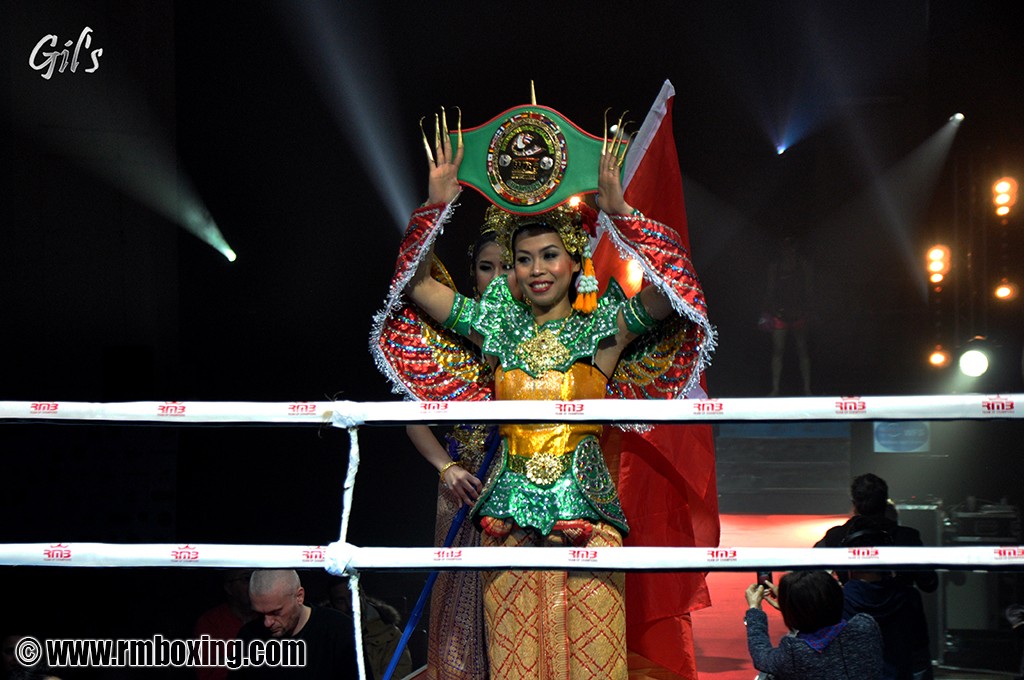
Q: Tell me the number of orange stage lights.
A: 8